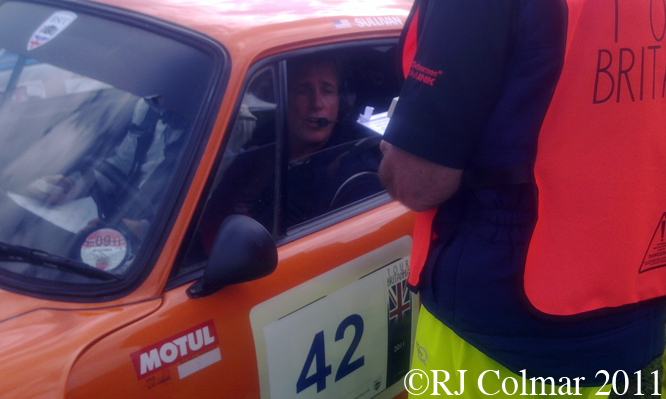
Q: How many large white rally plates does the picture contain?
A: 1